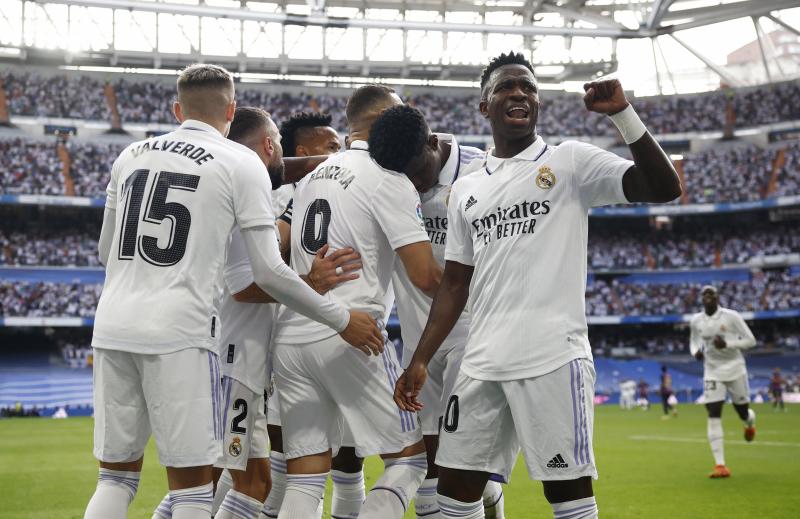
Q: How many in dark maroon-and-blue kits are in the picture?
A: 3